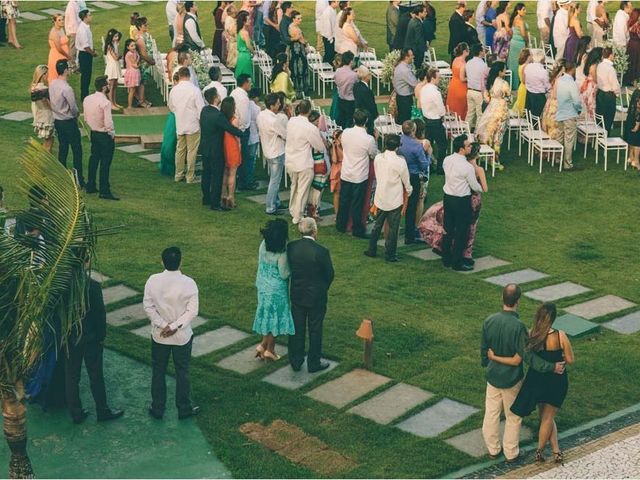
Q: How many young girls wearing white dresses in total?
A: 1